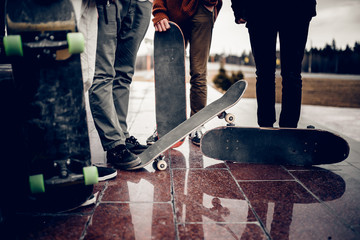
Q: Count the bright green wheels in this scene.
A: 4